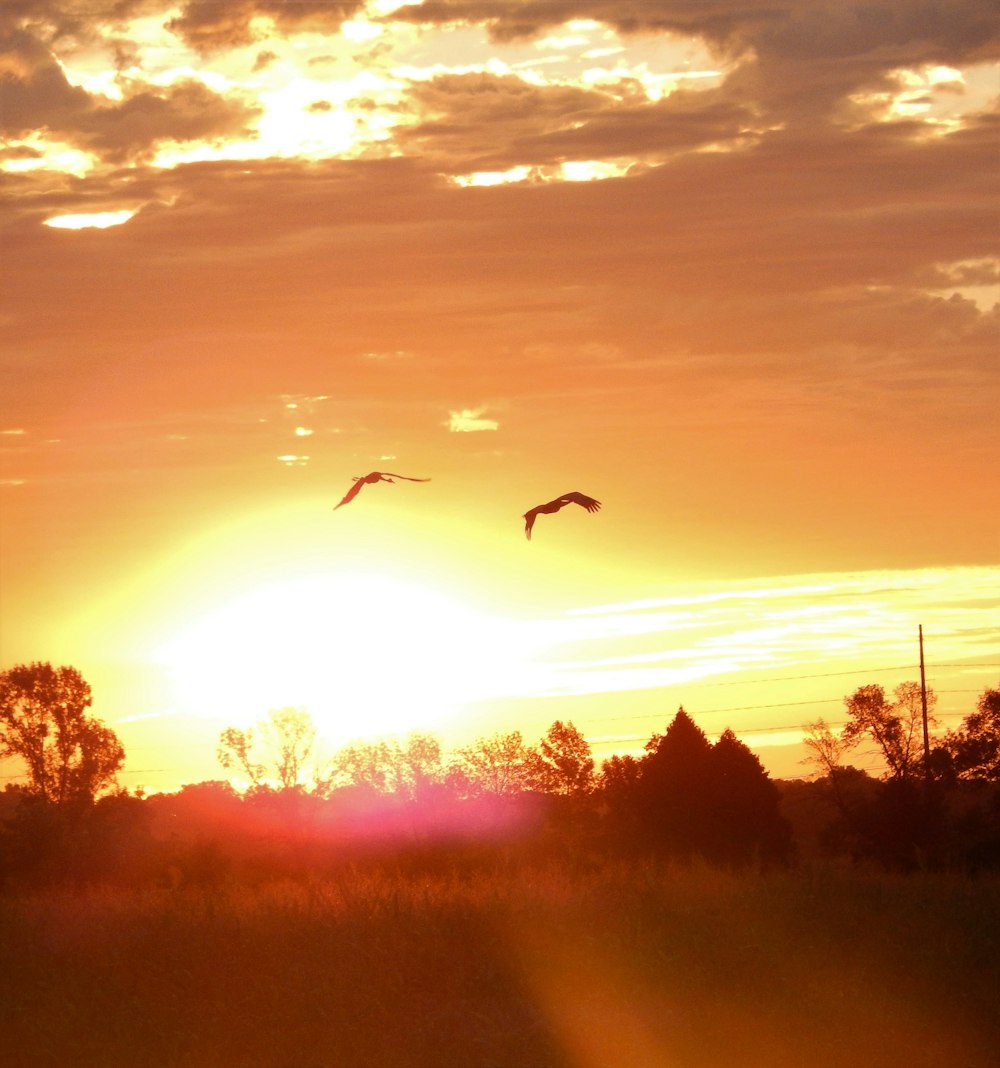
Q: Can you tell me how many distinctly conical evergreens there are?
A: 2